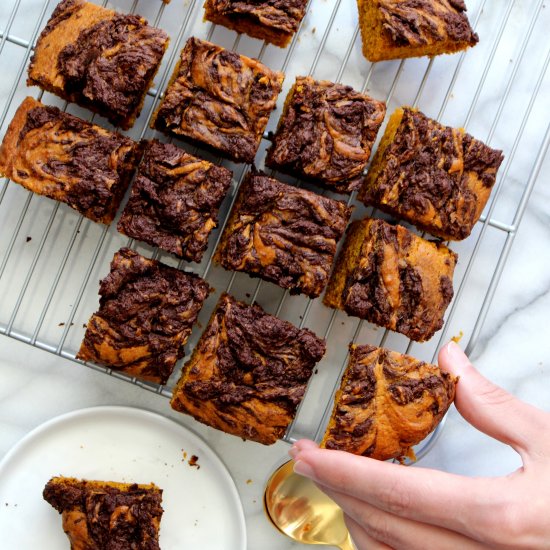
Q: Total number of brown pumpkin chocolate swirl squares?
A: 14